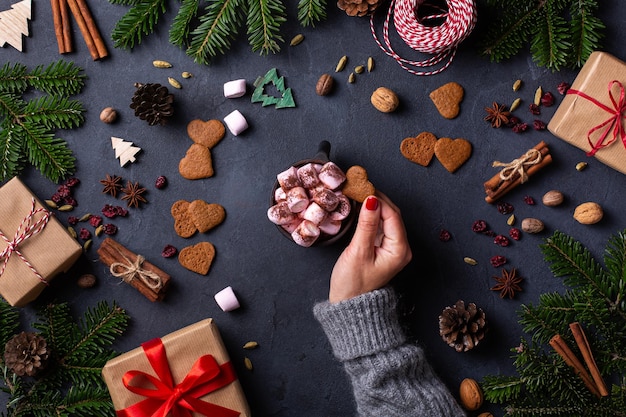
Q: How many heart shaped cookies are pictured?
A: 9